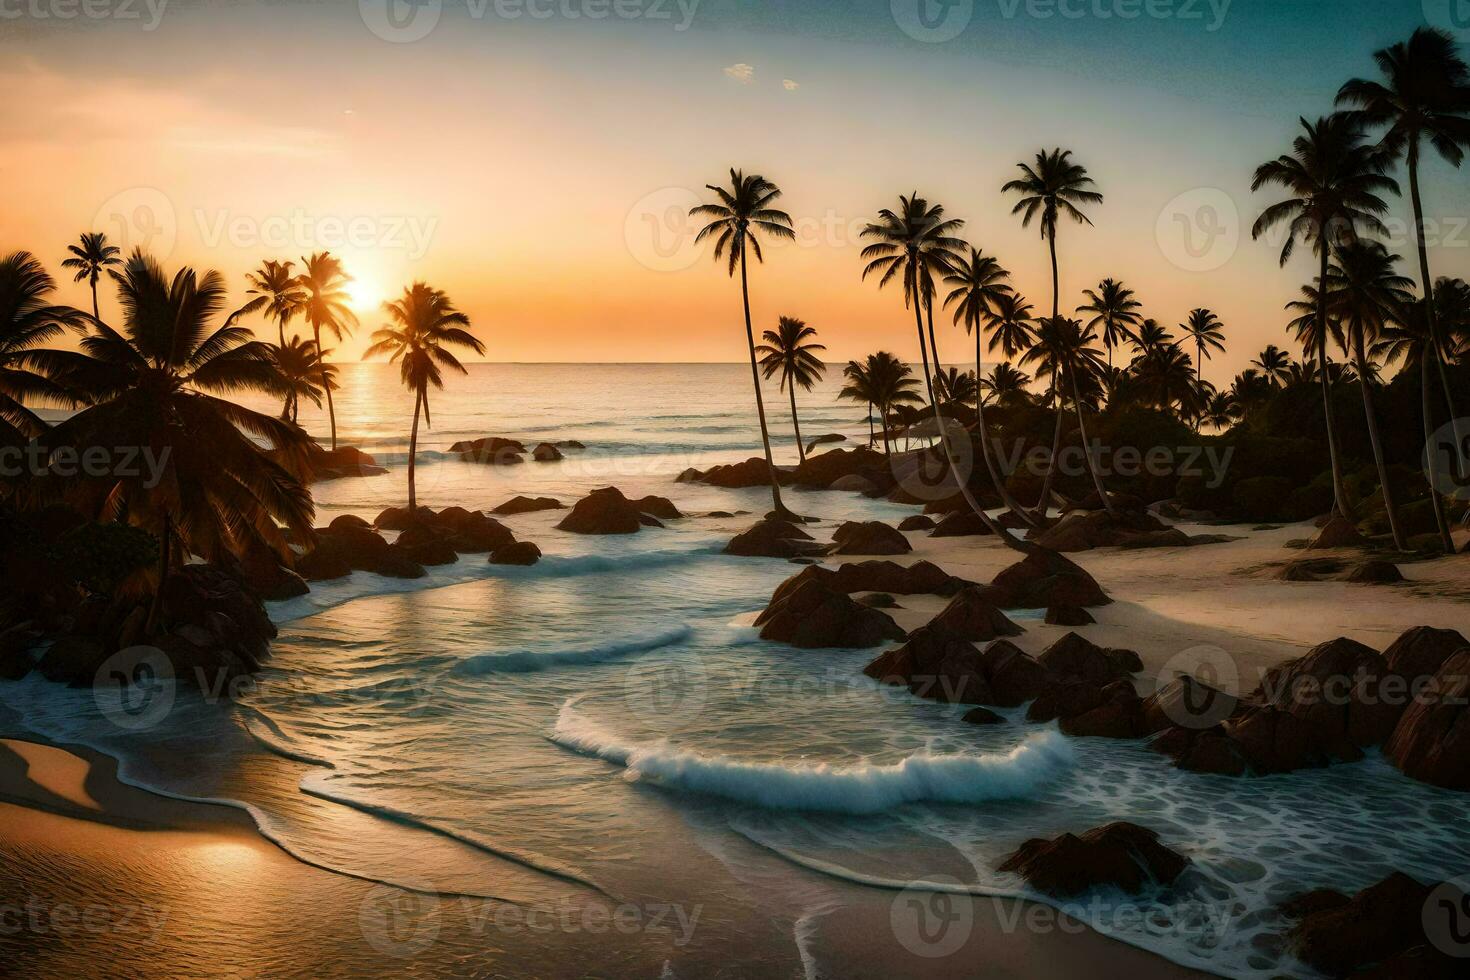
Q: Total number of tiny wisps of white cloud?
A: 2